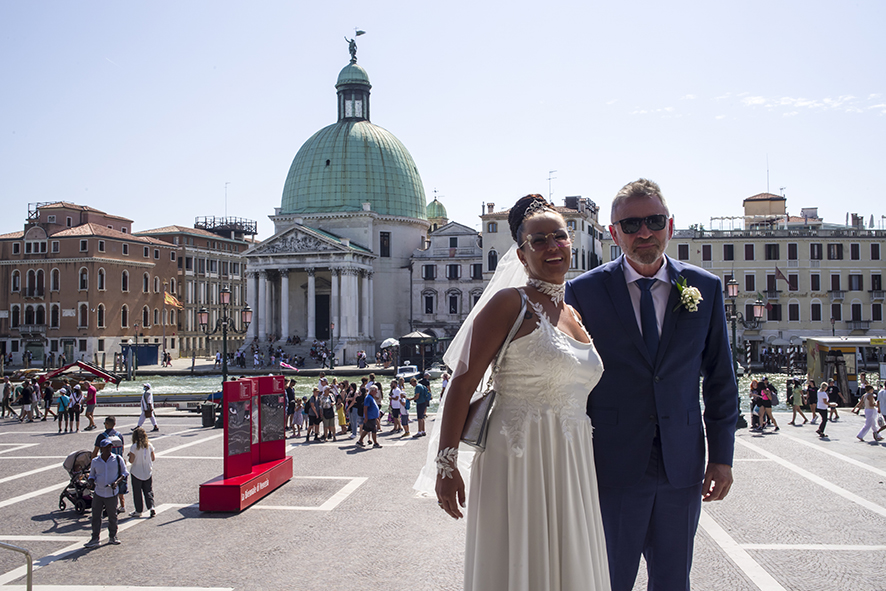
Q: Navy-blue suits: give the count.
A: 1